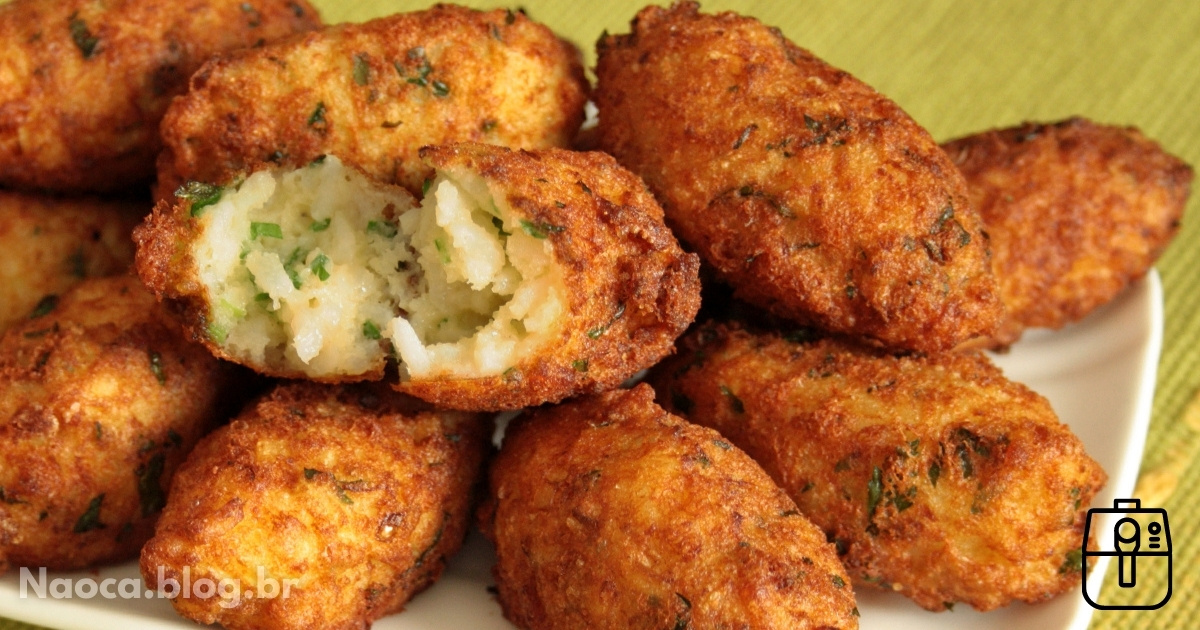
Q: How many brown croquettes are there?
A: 10